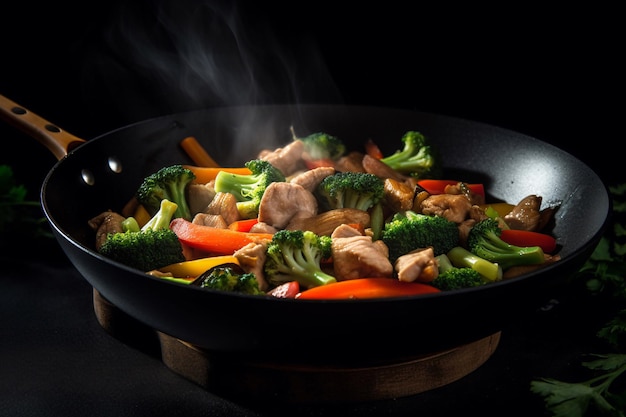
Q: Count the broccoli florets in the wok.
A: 11